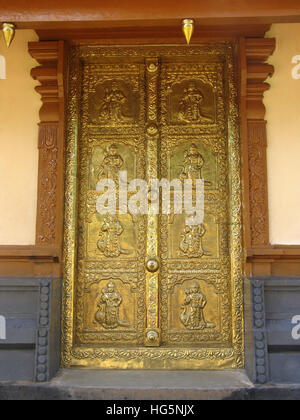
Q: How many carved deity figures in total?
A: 8